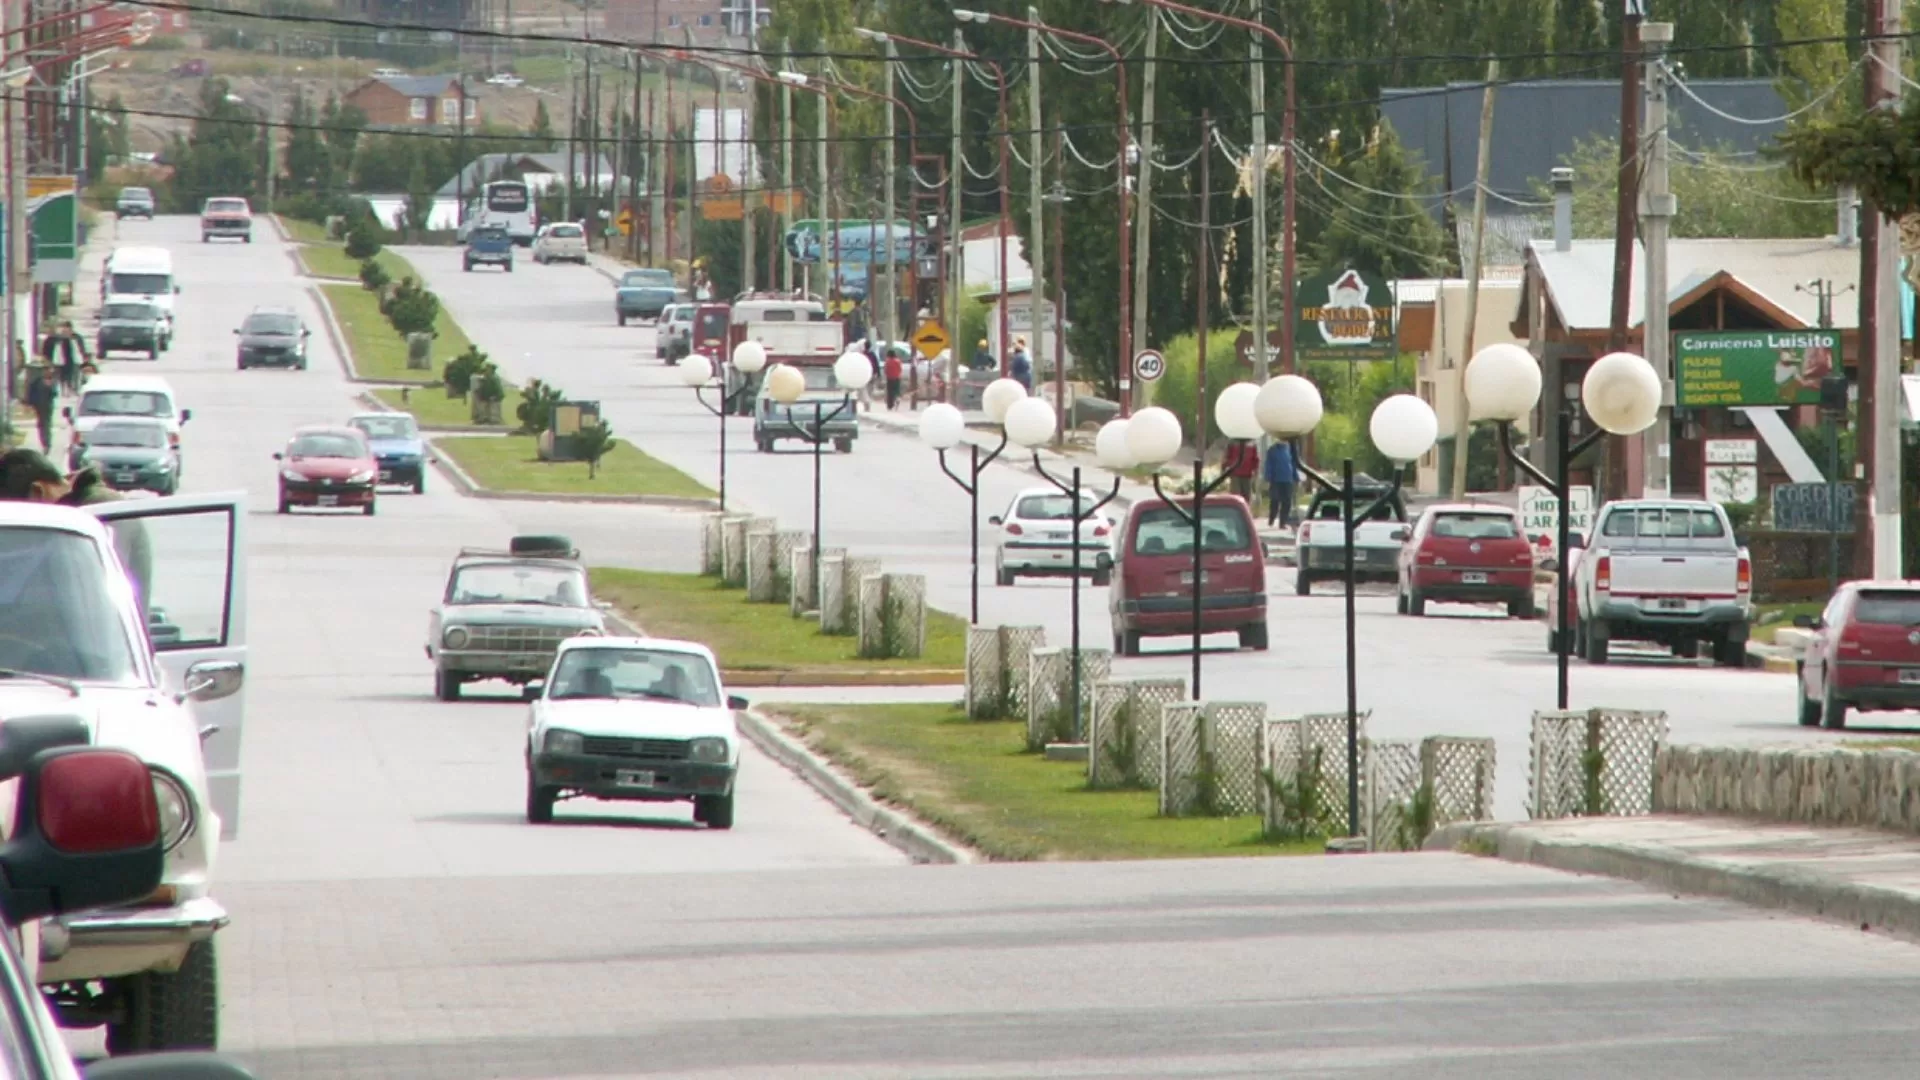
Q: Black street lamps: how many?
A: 7